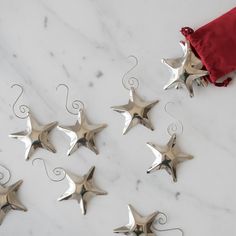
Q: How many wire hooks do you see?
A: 7